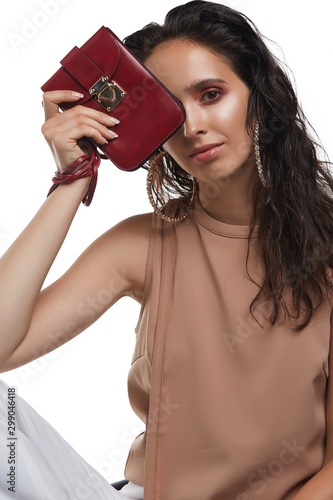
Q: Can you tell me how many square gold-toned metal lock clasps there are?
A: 1